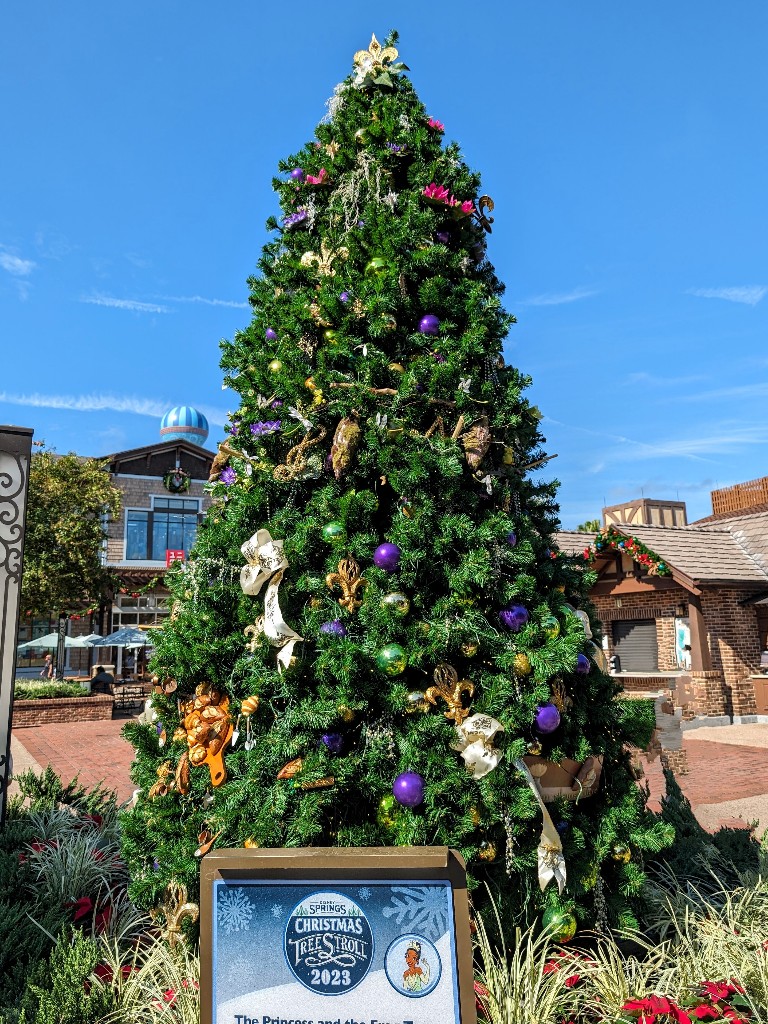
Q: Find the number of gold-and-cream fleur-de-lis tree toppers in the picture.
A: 1